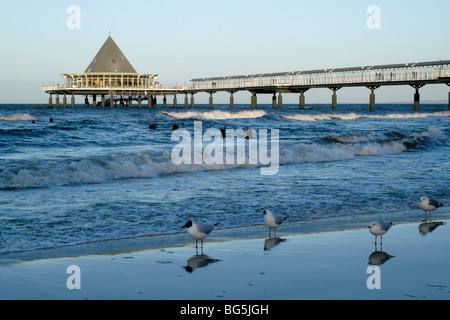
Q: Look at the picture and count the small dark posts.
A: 6